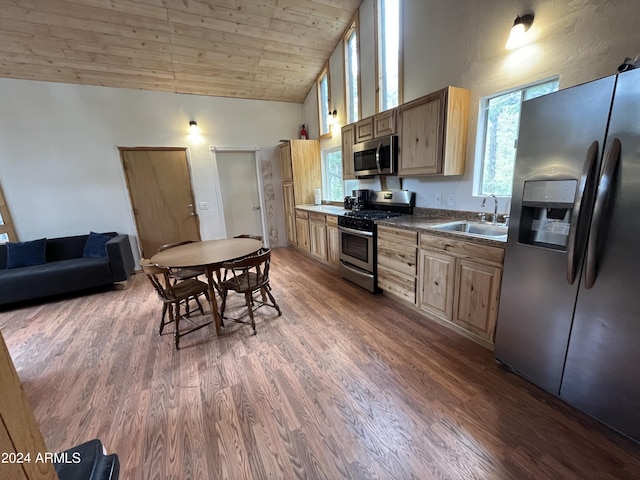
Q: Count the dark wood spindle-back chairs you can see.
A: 4